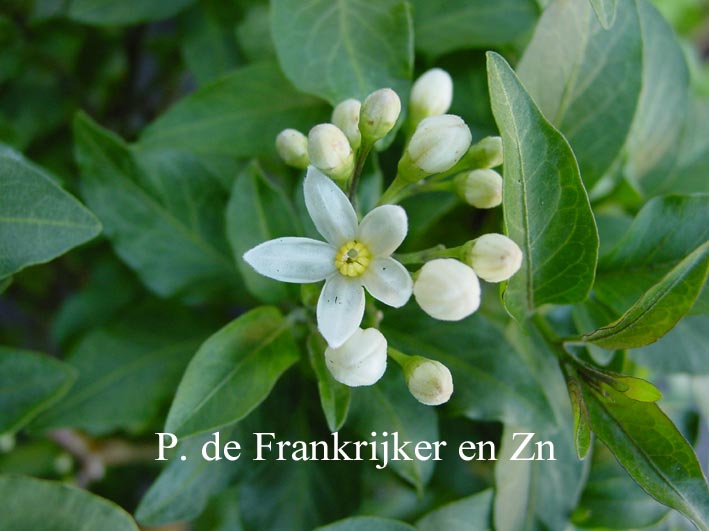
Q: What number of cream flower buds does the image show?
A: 12